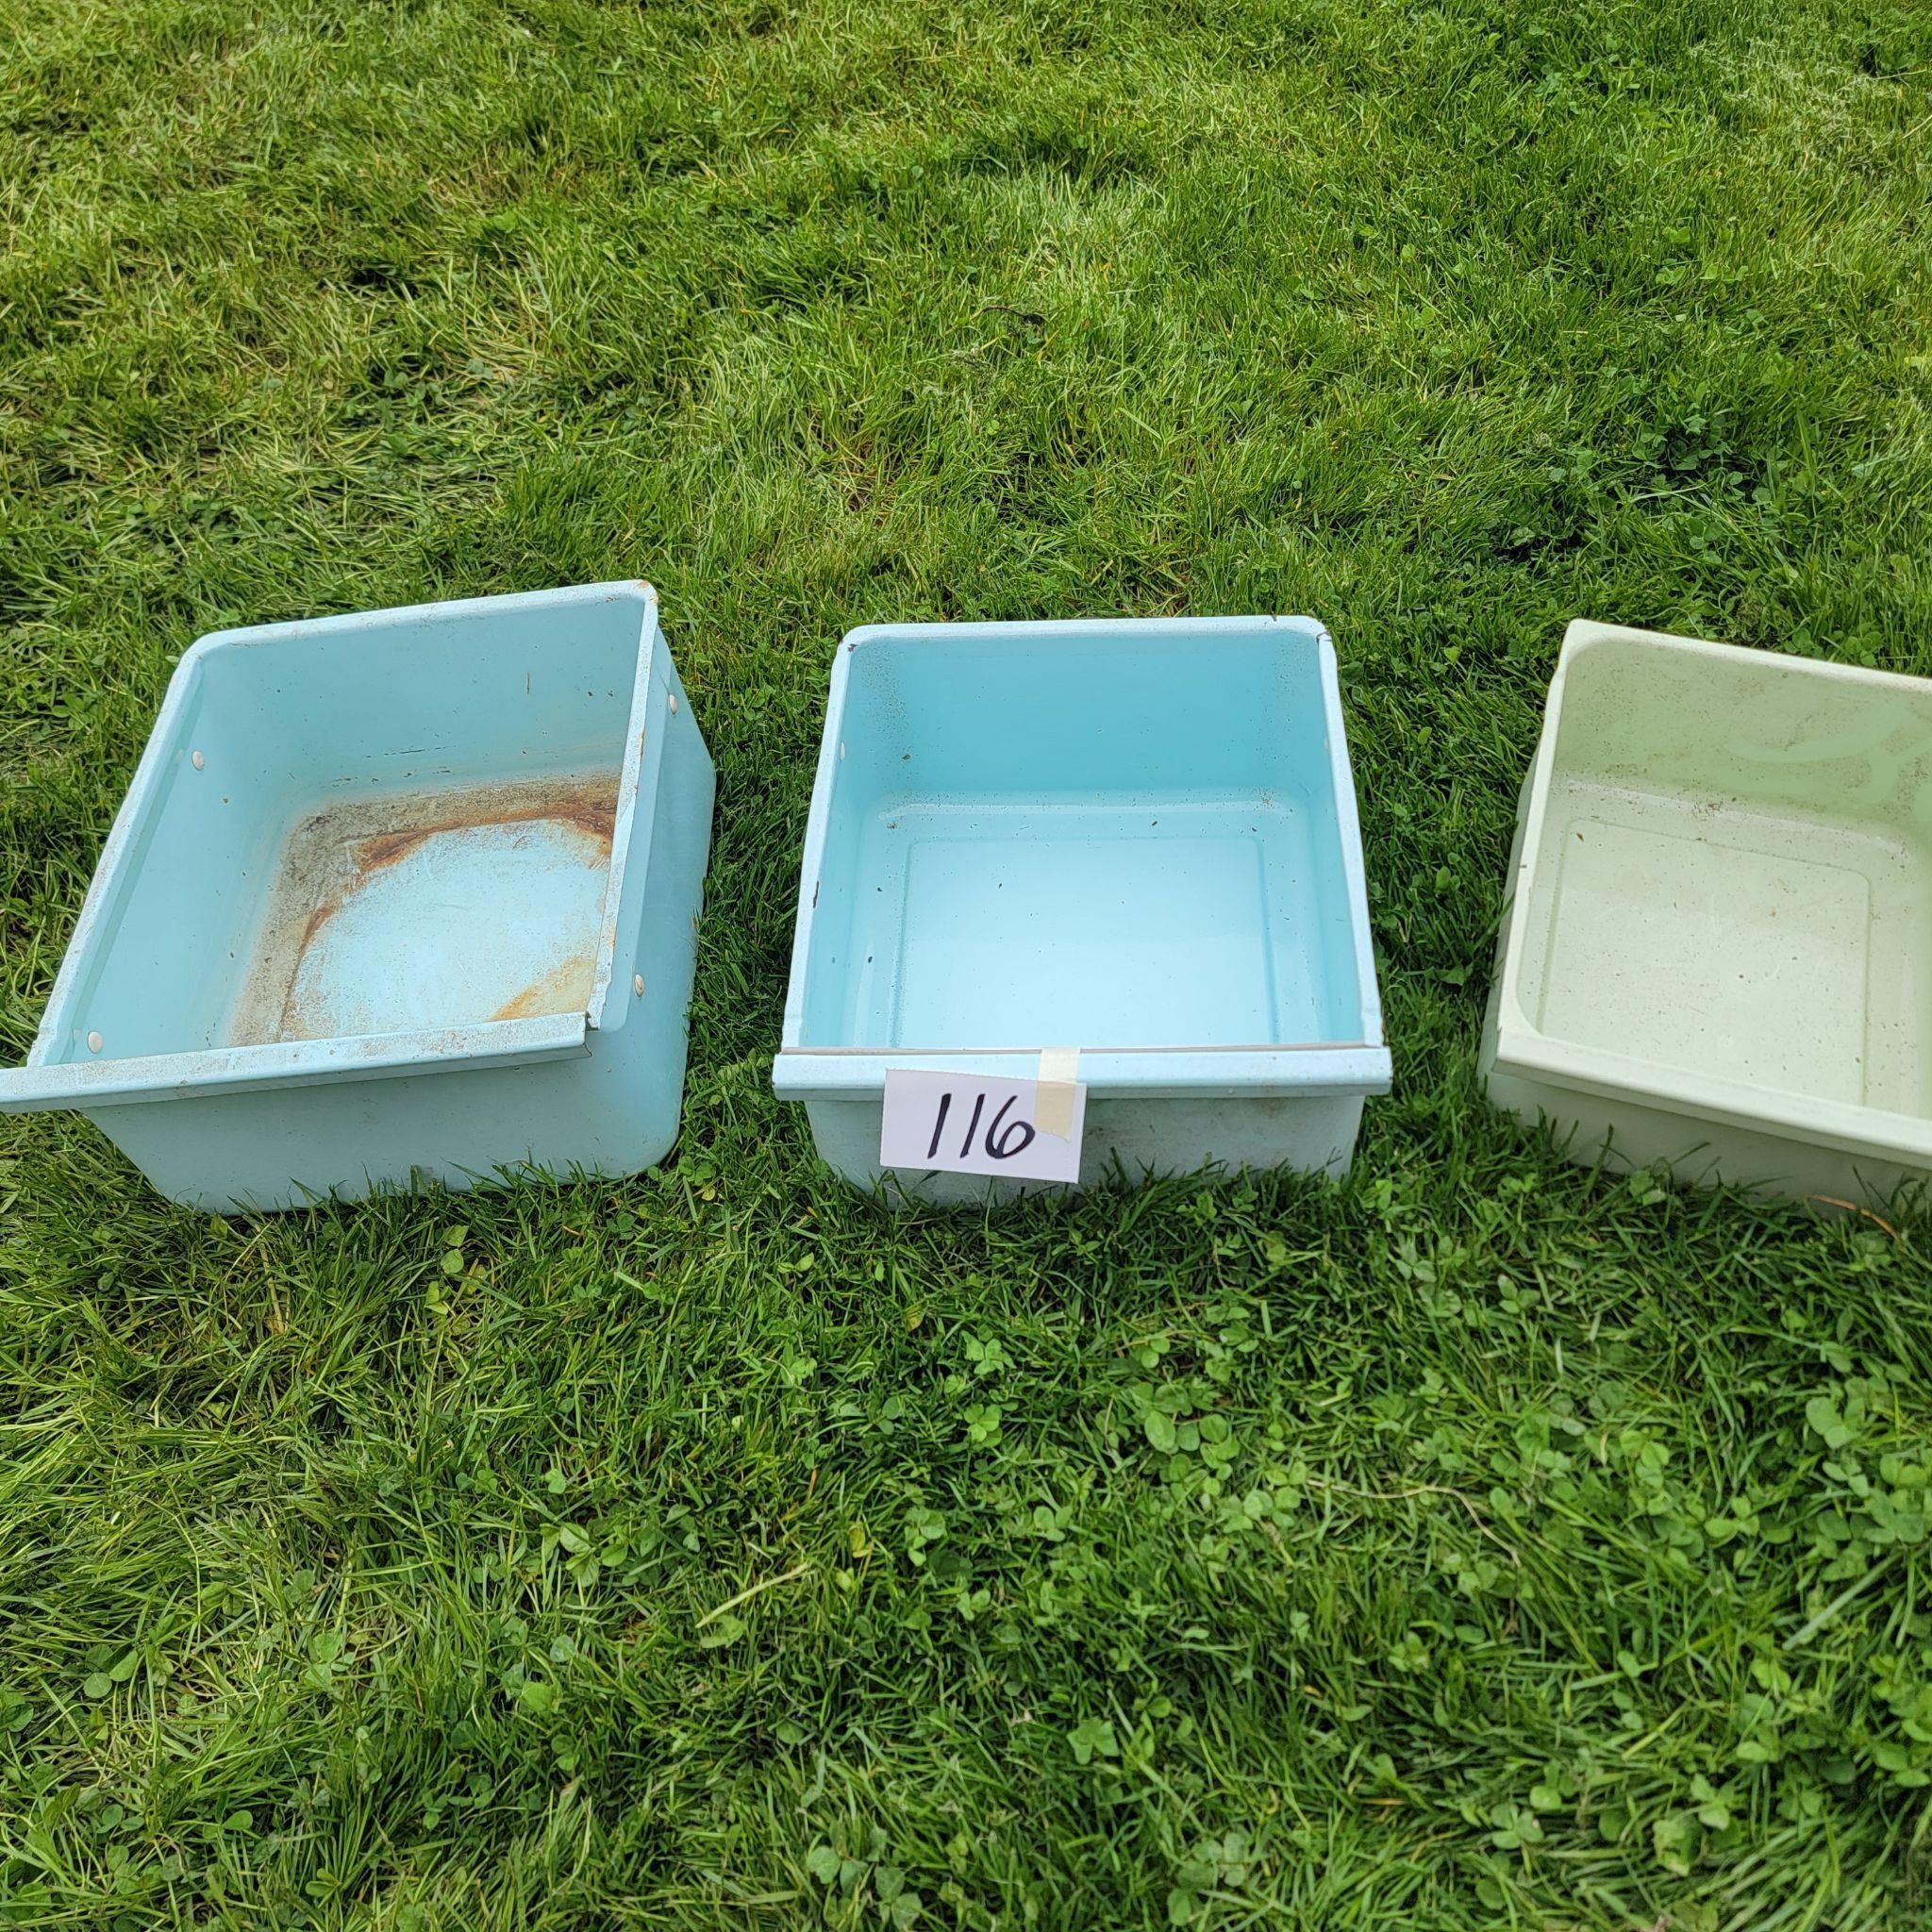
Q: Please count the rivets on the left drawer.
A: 4